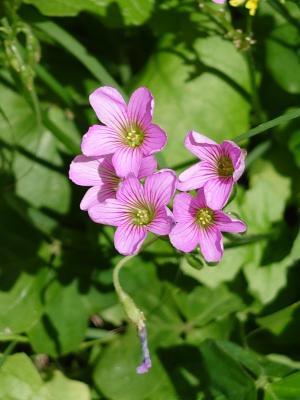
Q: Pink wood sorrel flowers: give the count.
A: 5